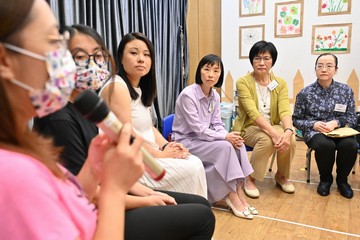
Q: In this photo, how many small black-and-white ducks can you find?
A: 0